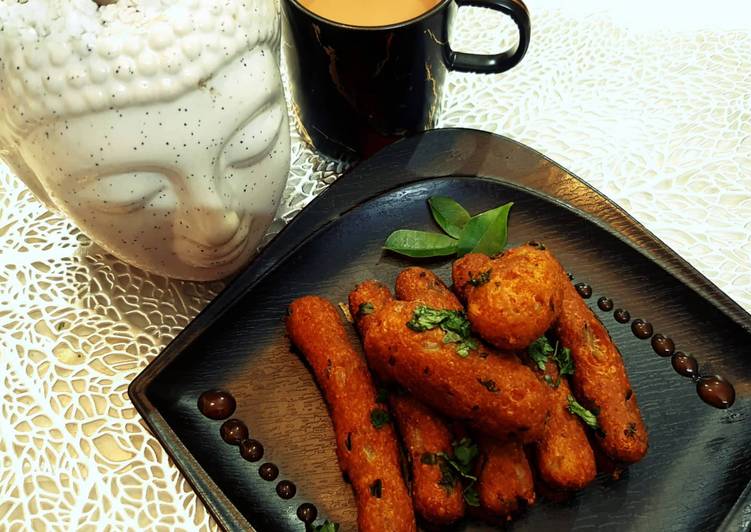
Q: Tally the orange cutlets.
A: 7